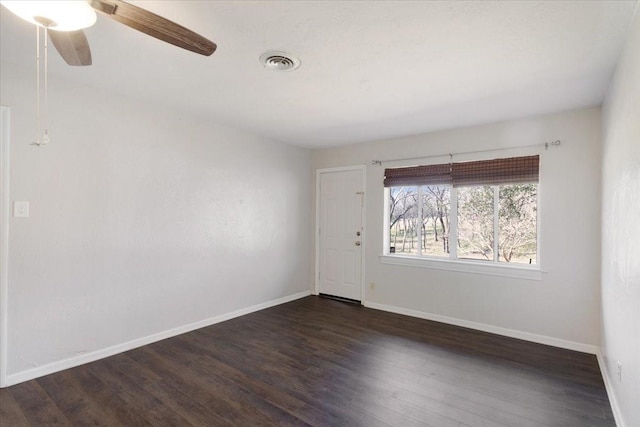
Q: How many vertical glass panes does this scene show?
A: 4